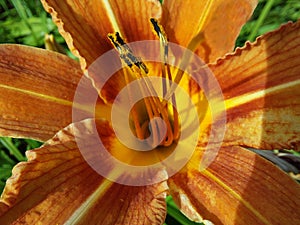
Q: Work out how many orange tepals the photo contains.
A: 6